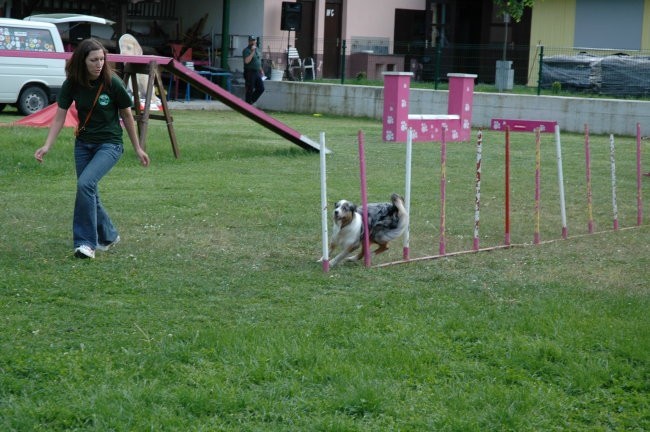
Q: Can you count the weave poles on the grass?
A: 11